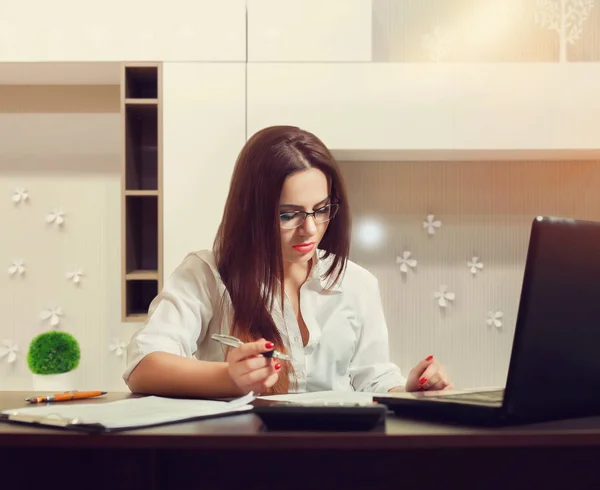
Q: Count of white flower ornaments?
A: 12